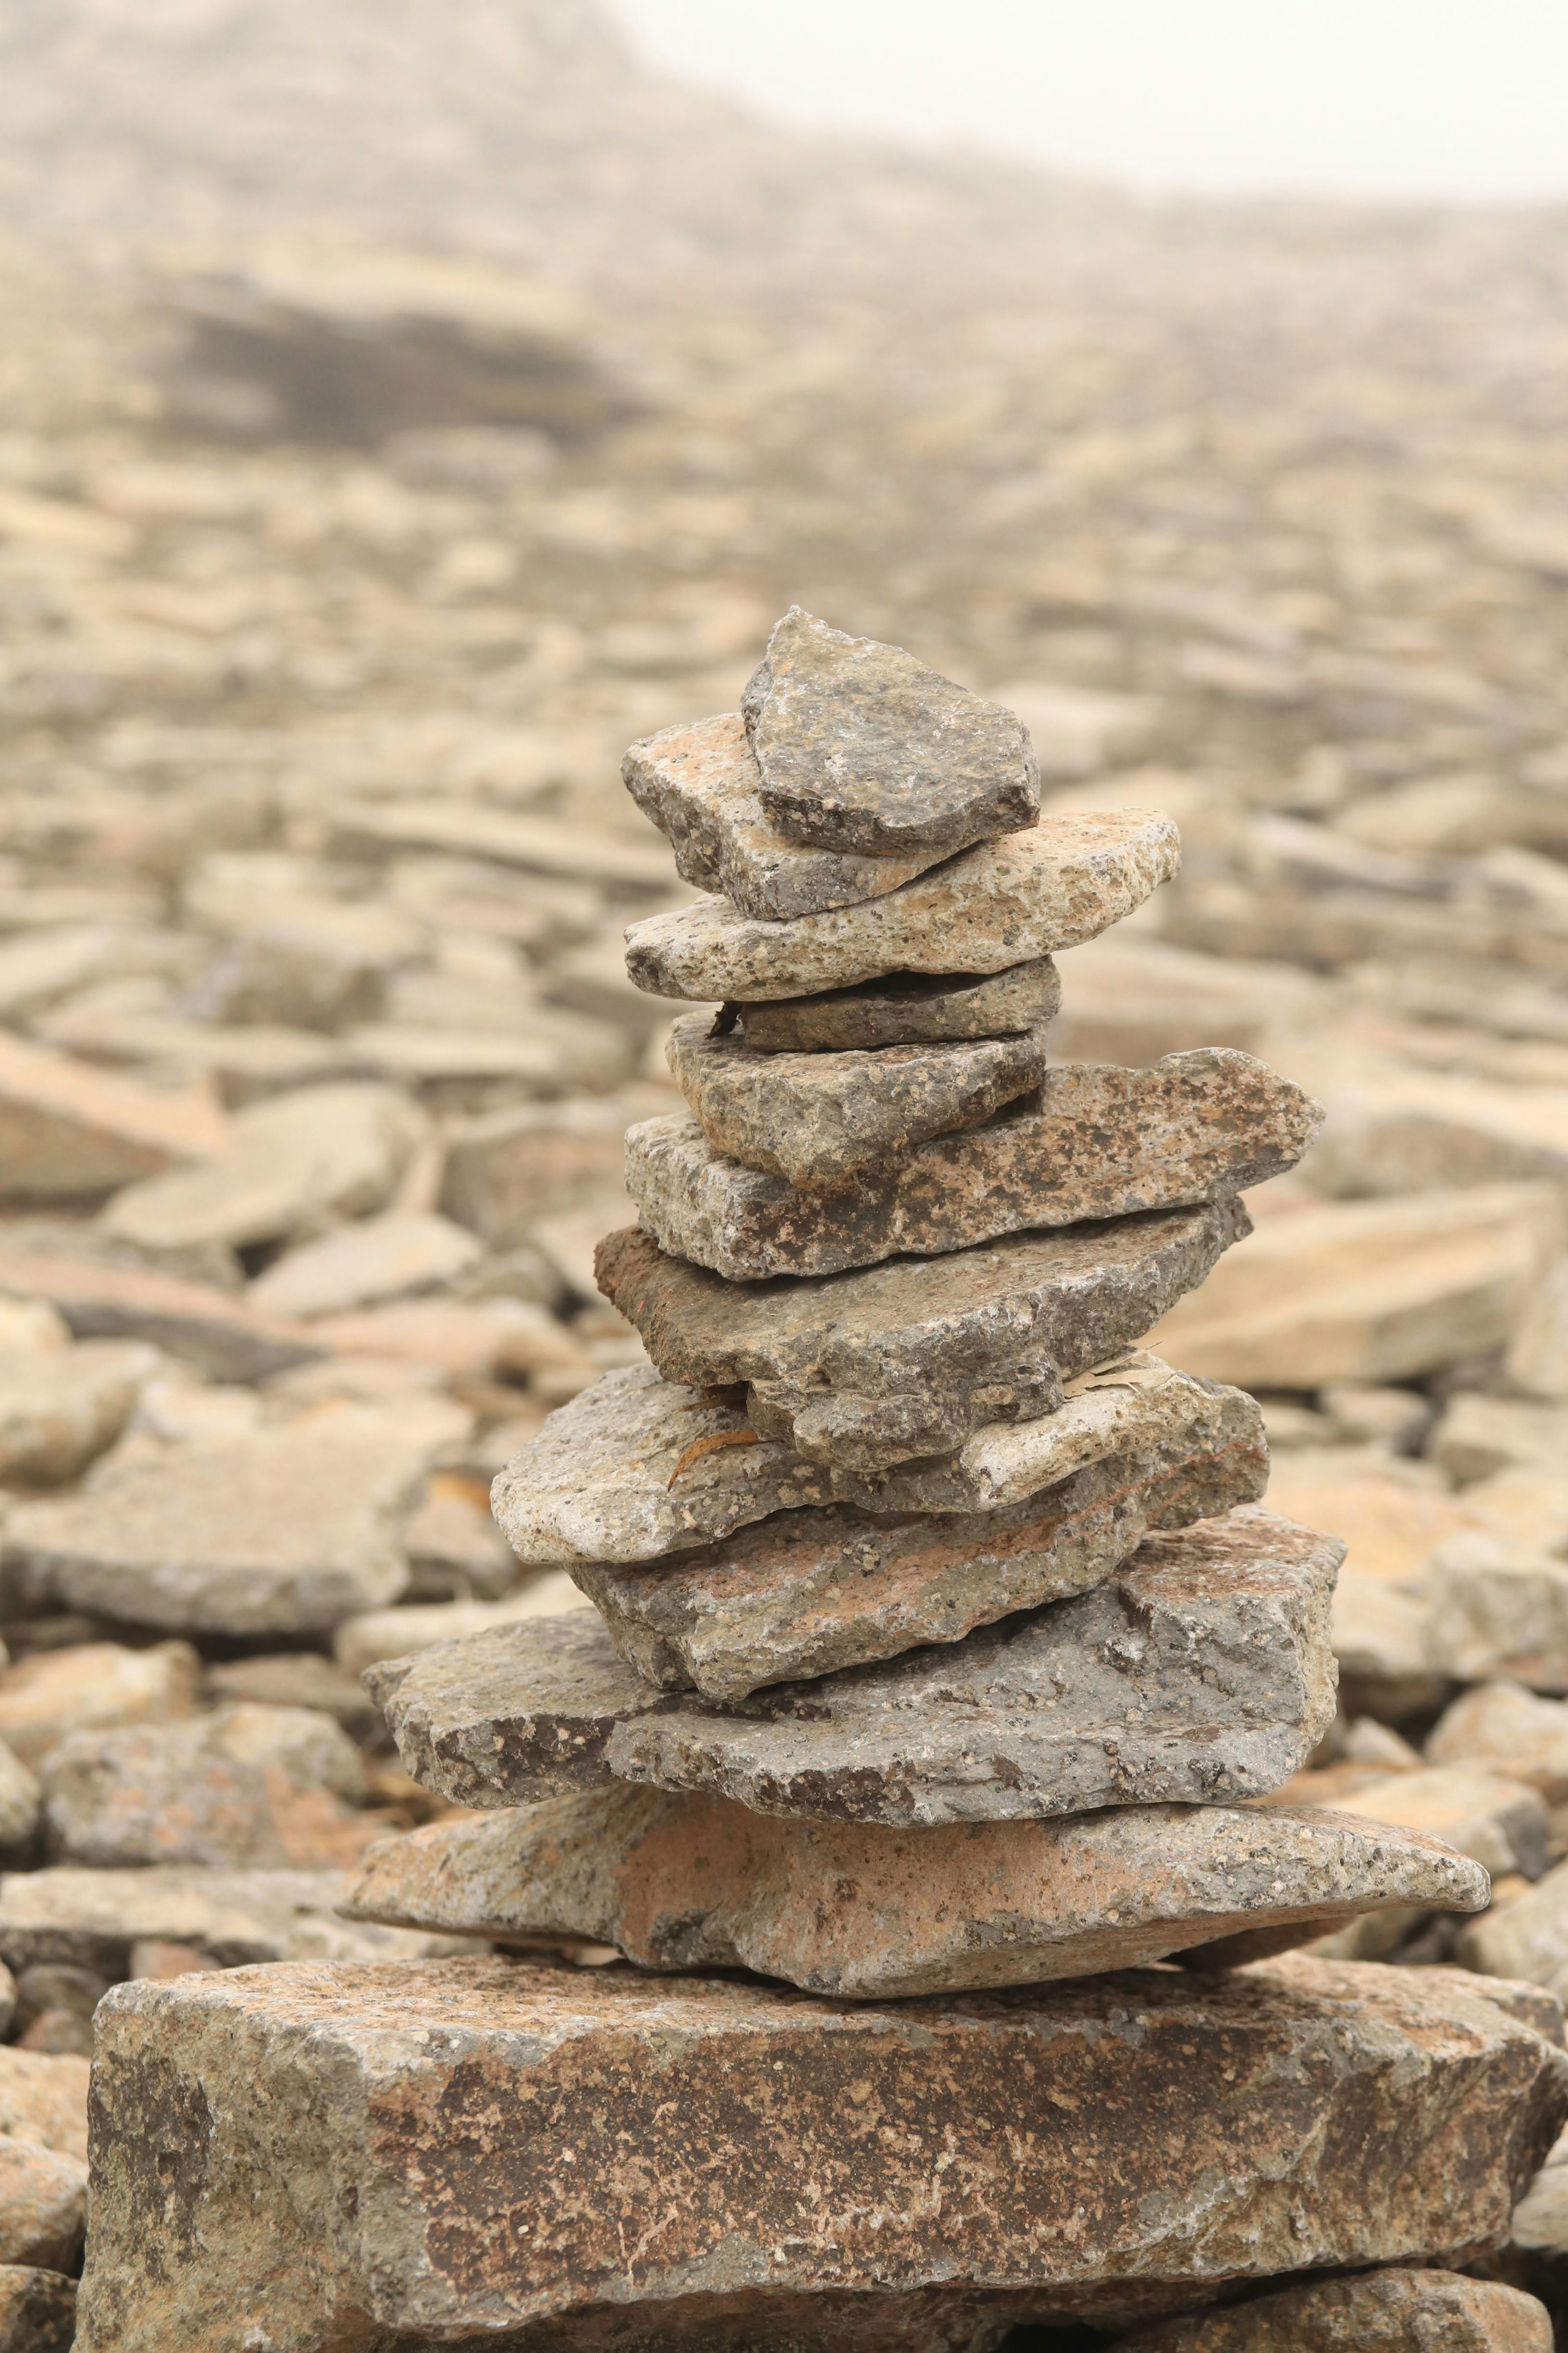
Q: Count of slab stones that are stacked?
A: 12